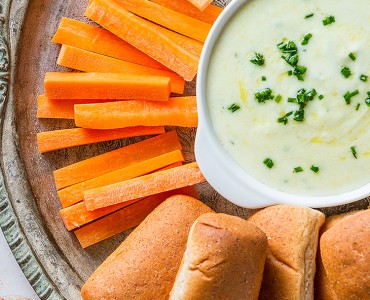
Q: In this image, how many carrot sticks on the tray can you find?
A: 15